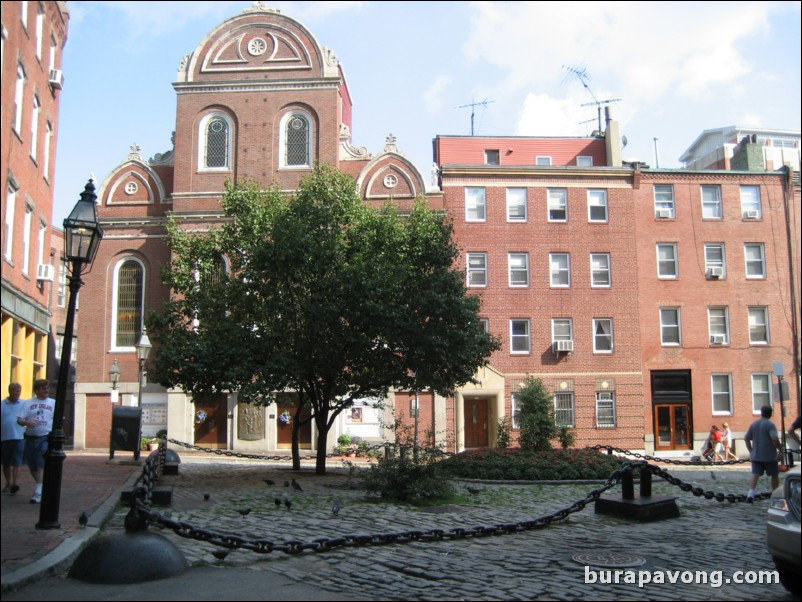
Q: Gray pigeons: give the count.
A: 12